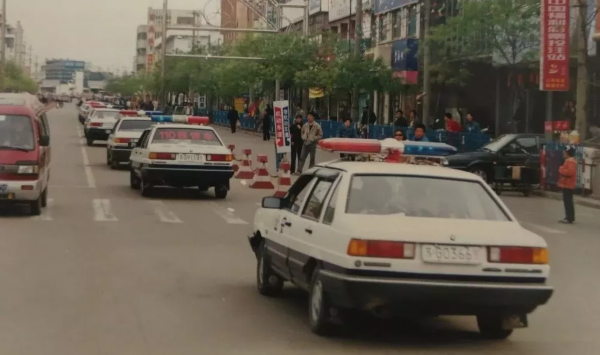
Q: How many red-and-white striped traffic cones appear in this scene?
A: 4